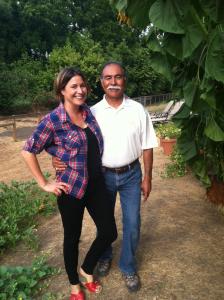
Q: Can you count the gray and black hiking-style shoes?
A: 2